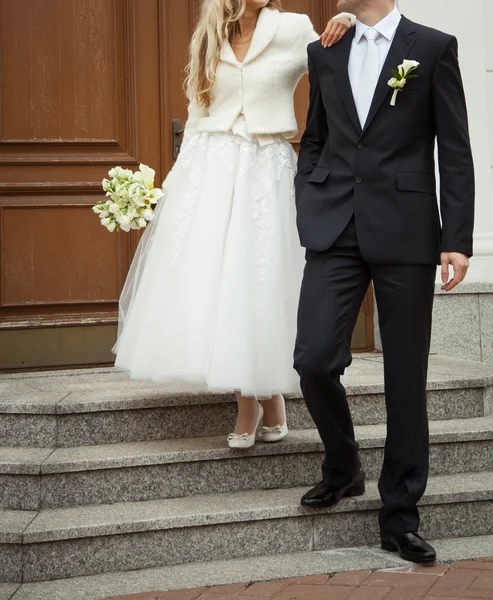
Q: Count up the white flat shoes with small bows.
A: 2